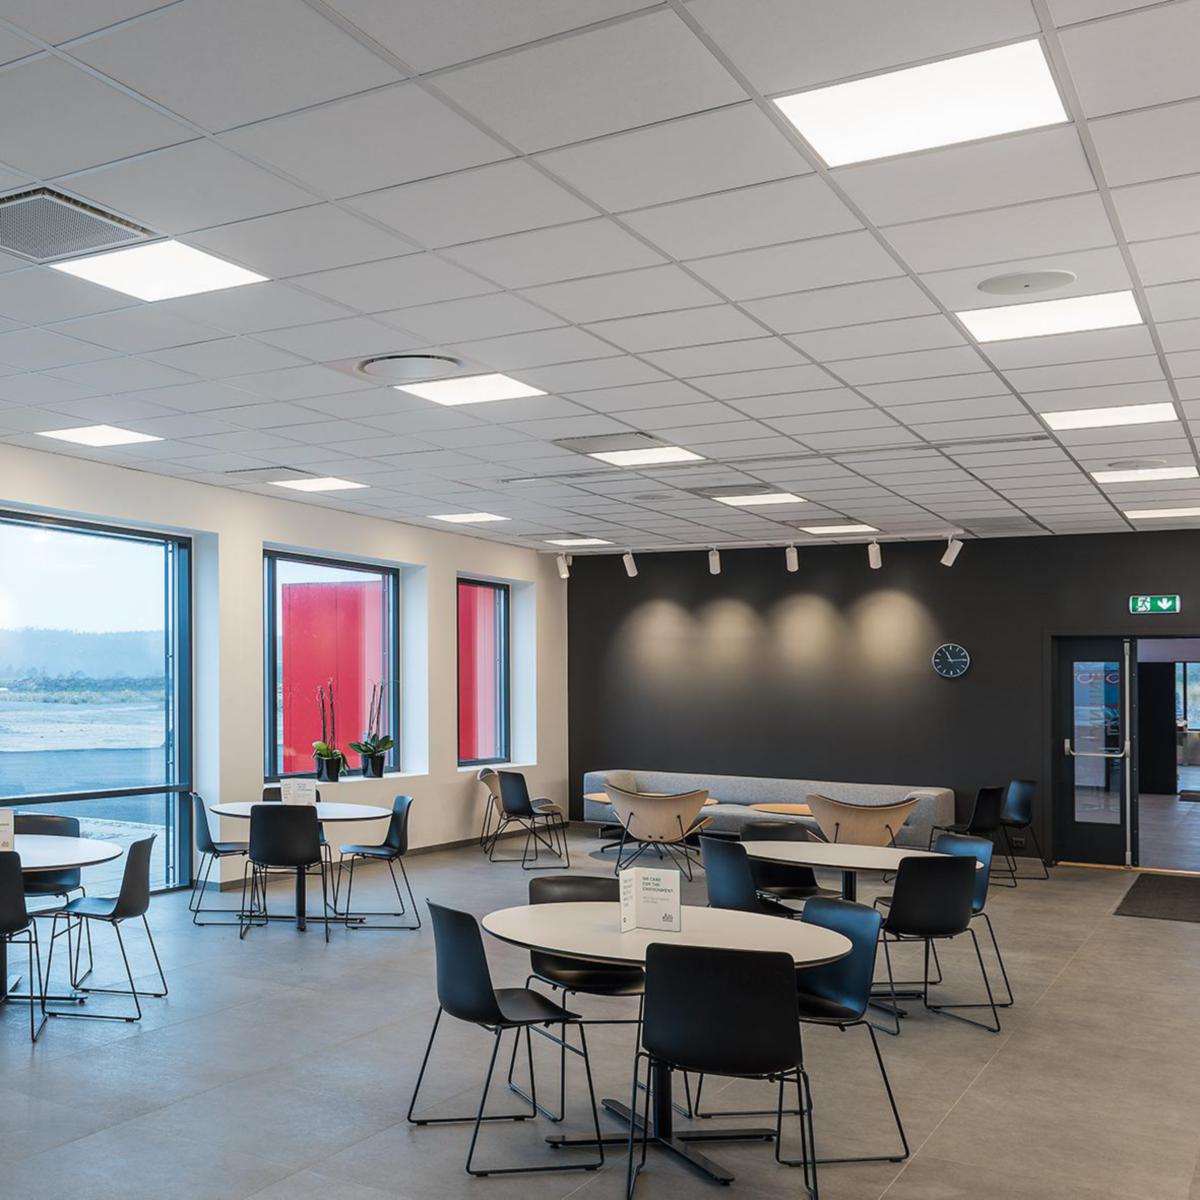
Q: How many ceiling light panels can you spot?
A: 14